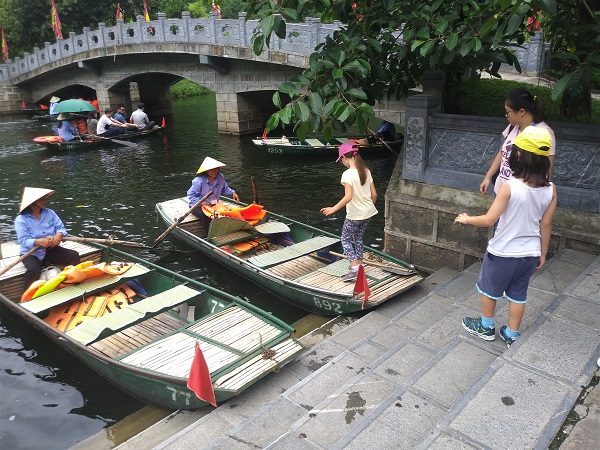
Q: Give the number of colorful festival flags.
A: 5